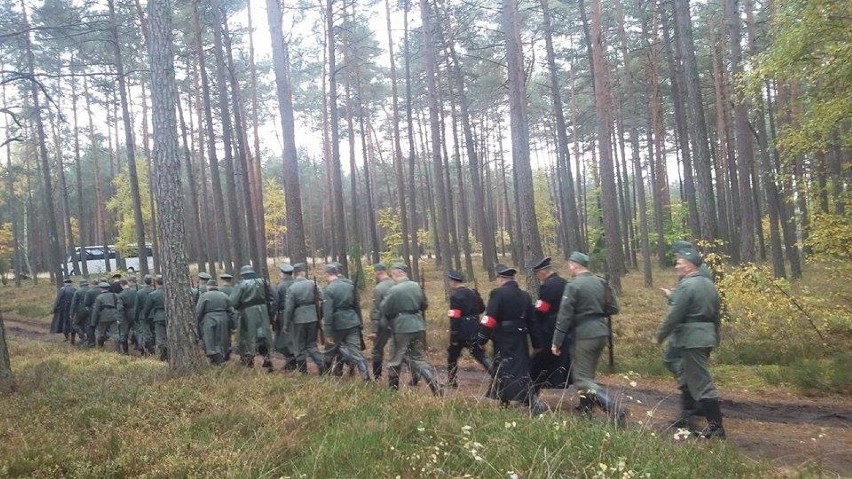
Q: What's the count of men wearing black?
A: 3